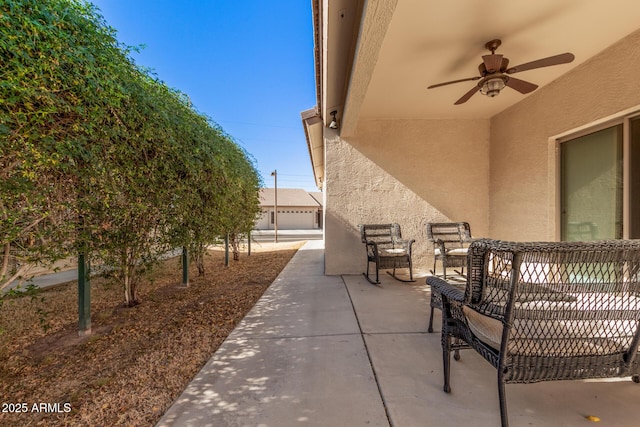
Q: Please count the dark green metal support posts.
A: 4